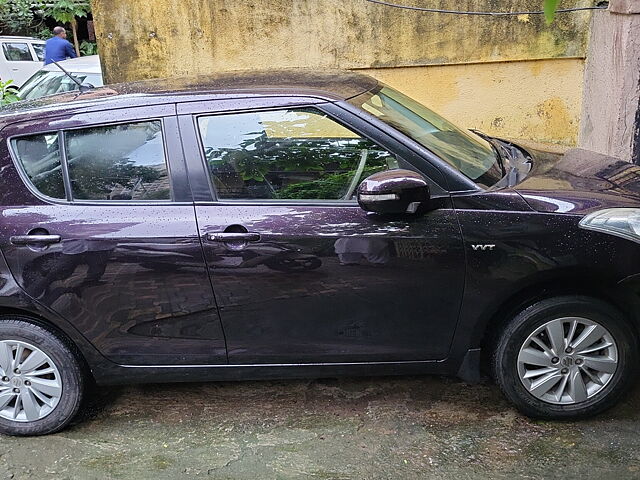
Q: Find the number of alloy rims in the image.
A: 2